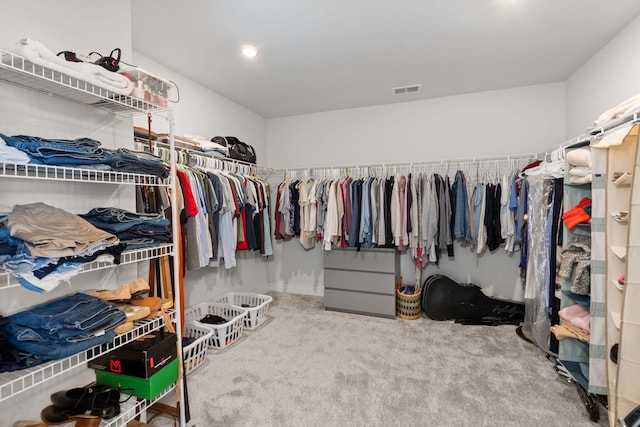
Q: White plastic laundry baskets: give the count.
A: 3